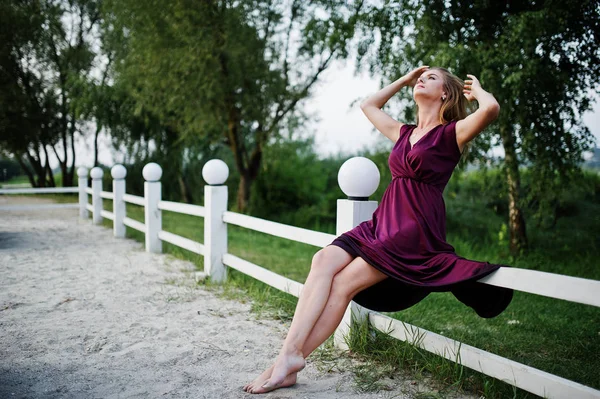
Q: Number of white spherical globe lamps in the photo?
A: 6